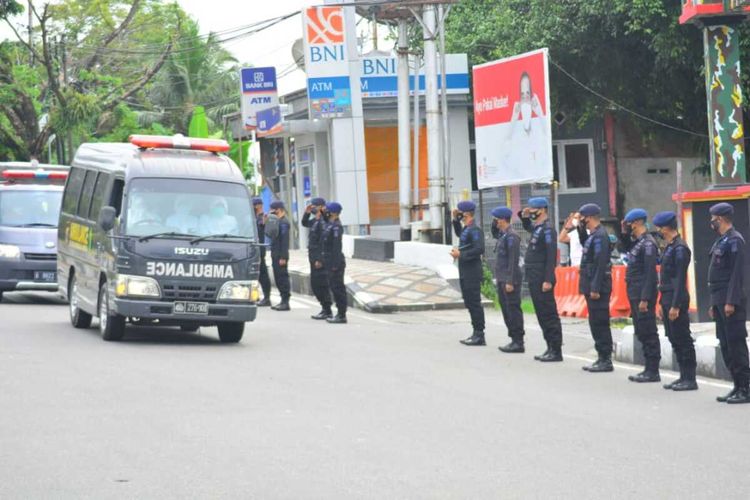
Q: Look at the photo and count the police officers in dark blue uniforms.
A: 11